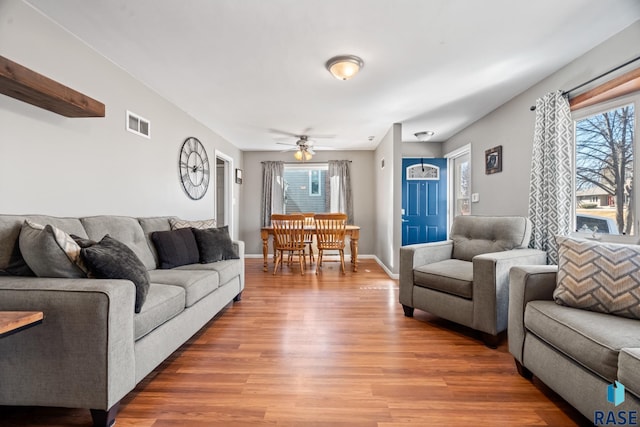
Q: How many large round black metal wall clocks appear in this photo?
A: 1